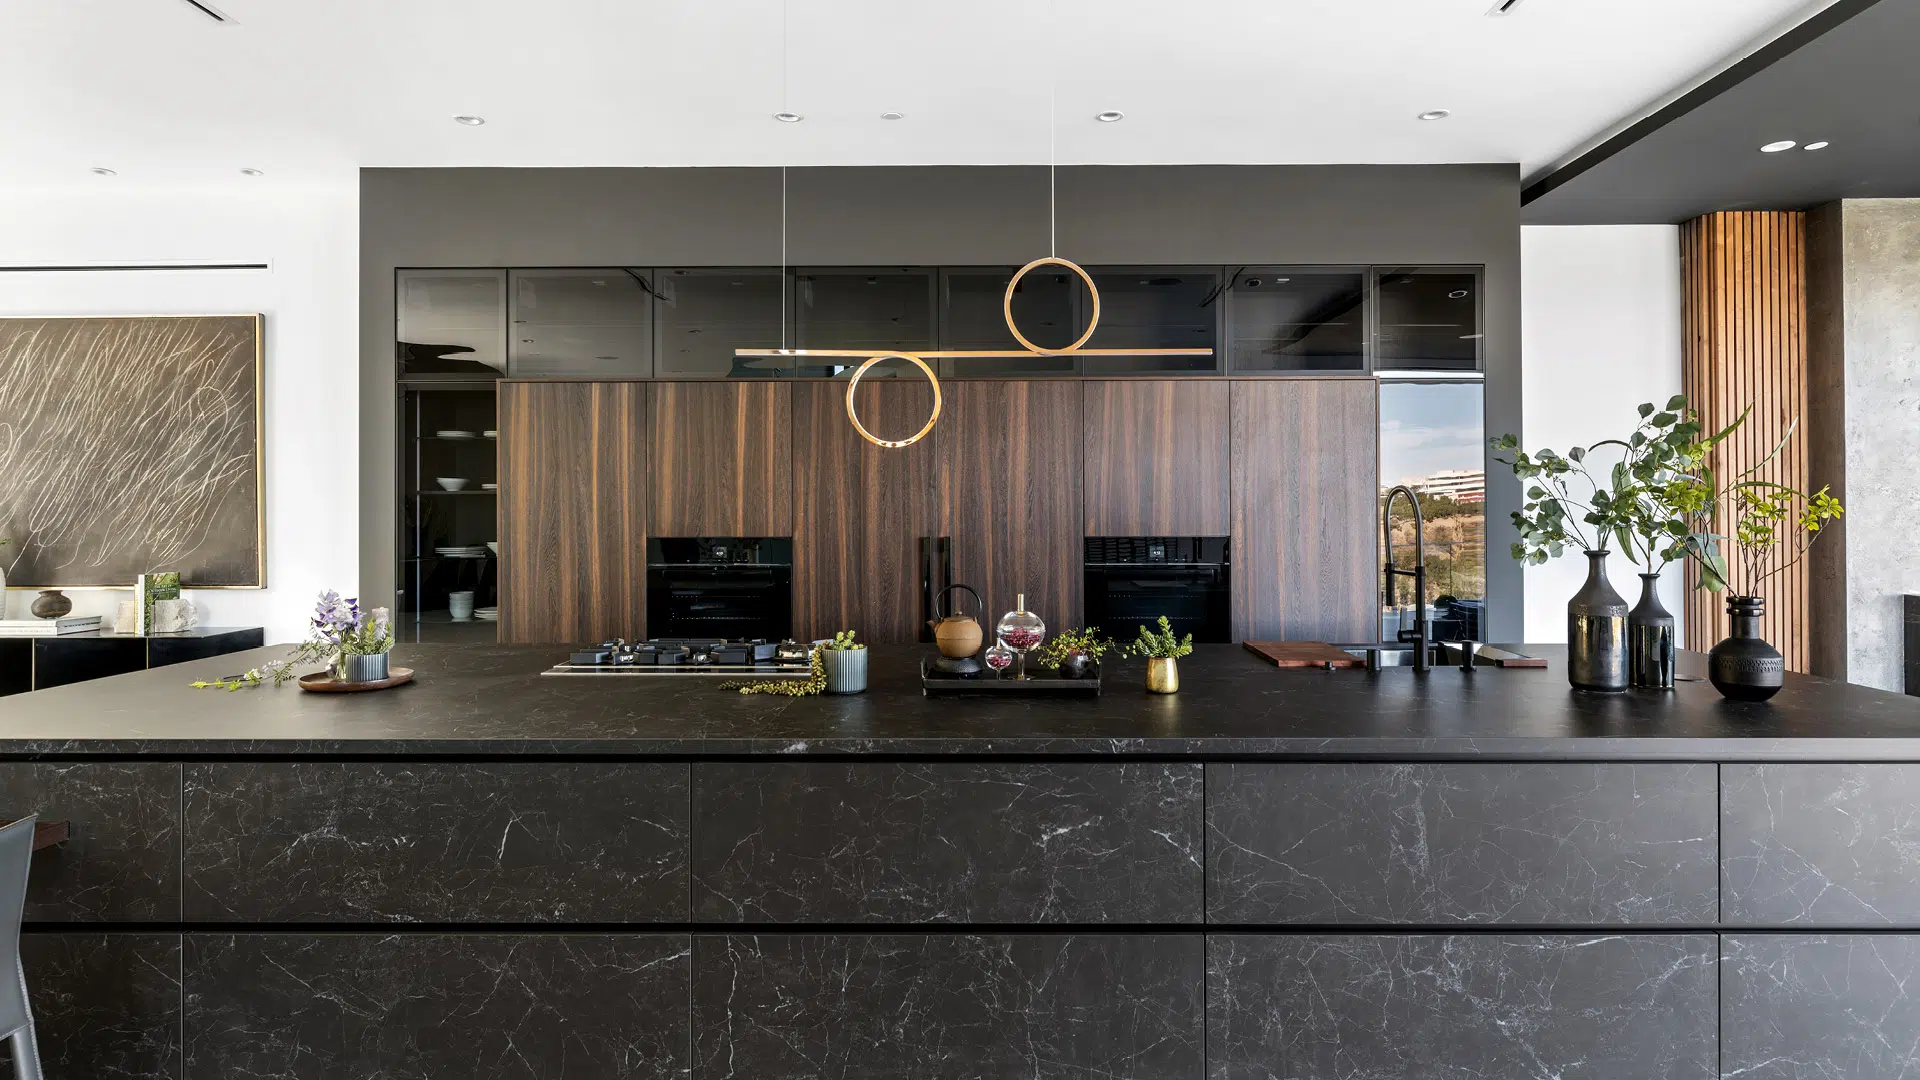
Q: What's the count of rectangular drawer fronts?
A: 10